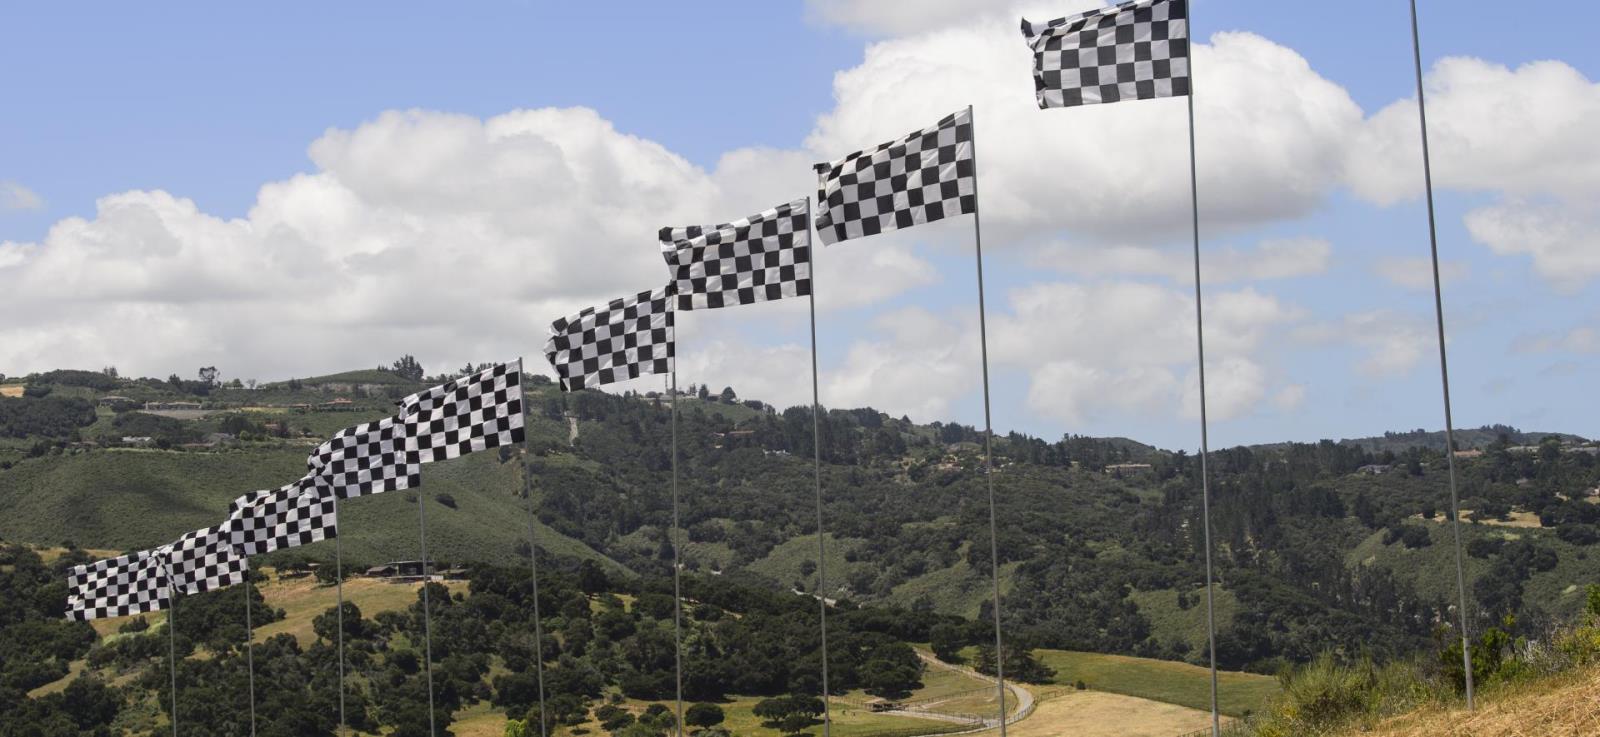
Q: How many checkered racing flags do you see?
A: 9